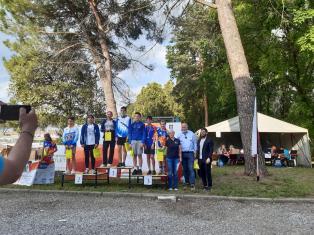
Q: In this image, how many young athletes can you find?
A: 7